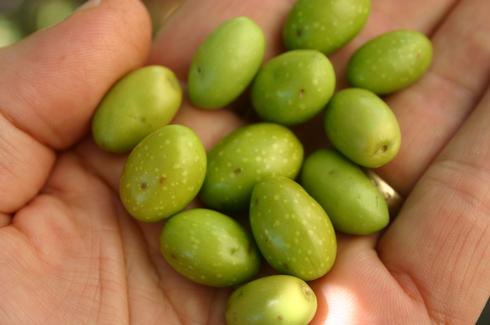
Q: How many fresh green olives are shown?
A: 12